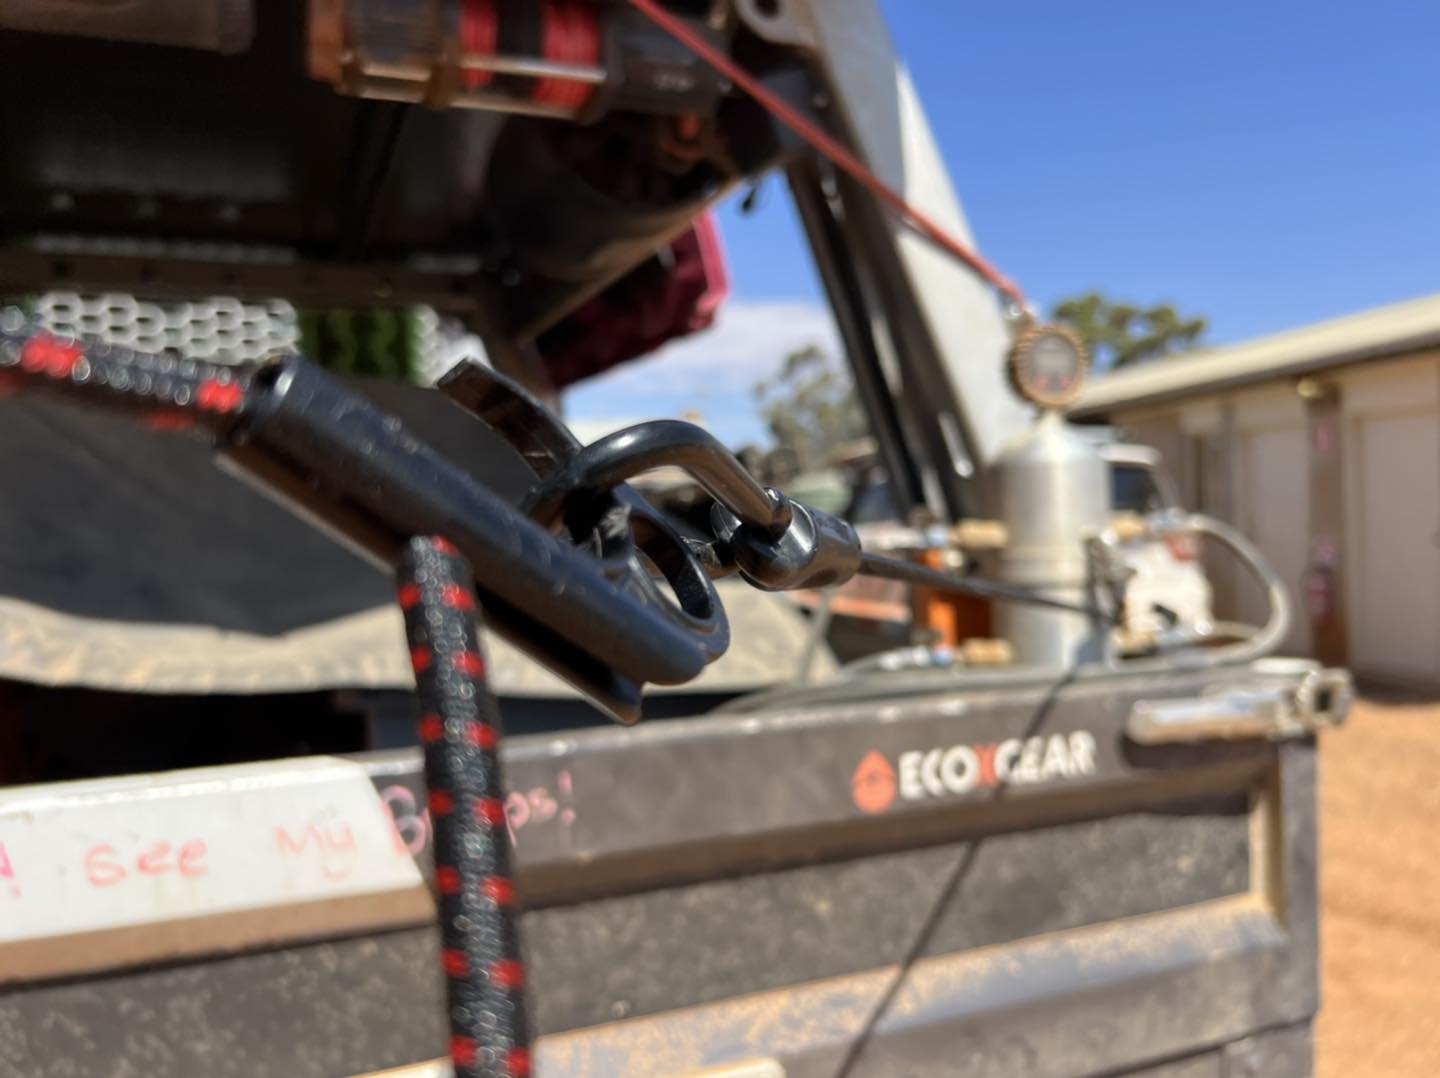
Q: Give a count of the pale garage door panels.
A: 2